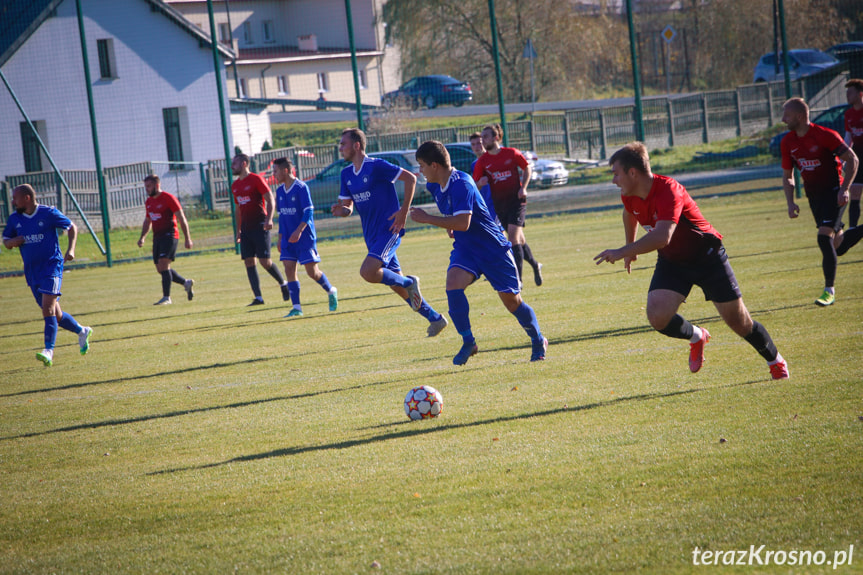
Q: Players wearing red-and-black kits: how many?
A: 6